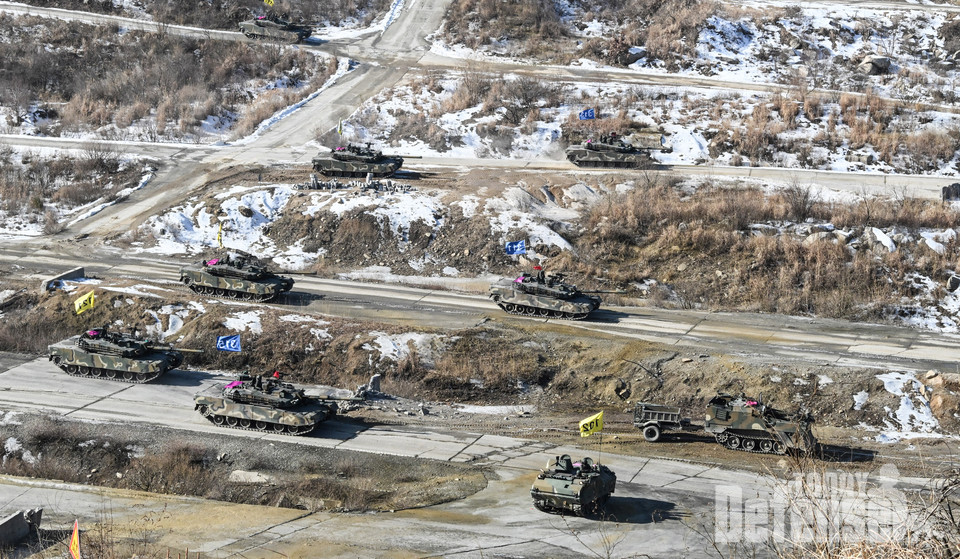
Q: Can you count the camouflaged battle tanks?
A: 7